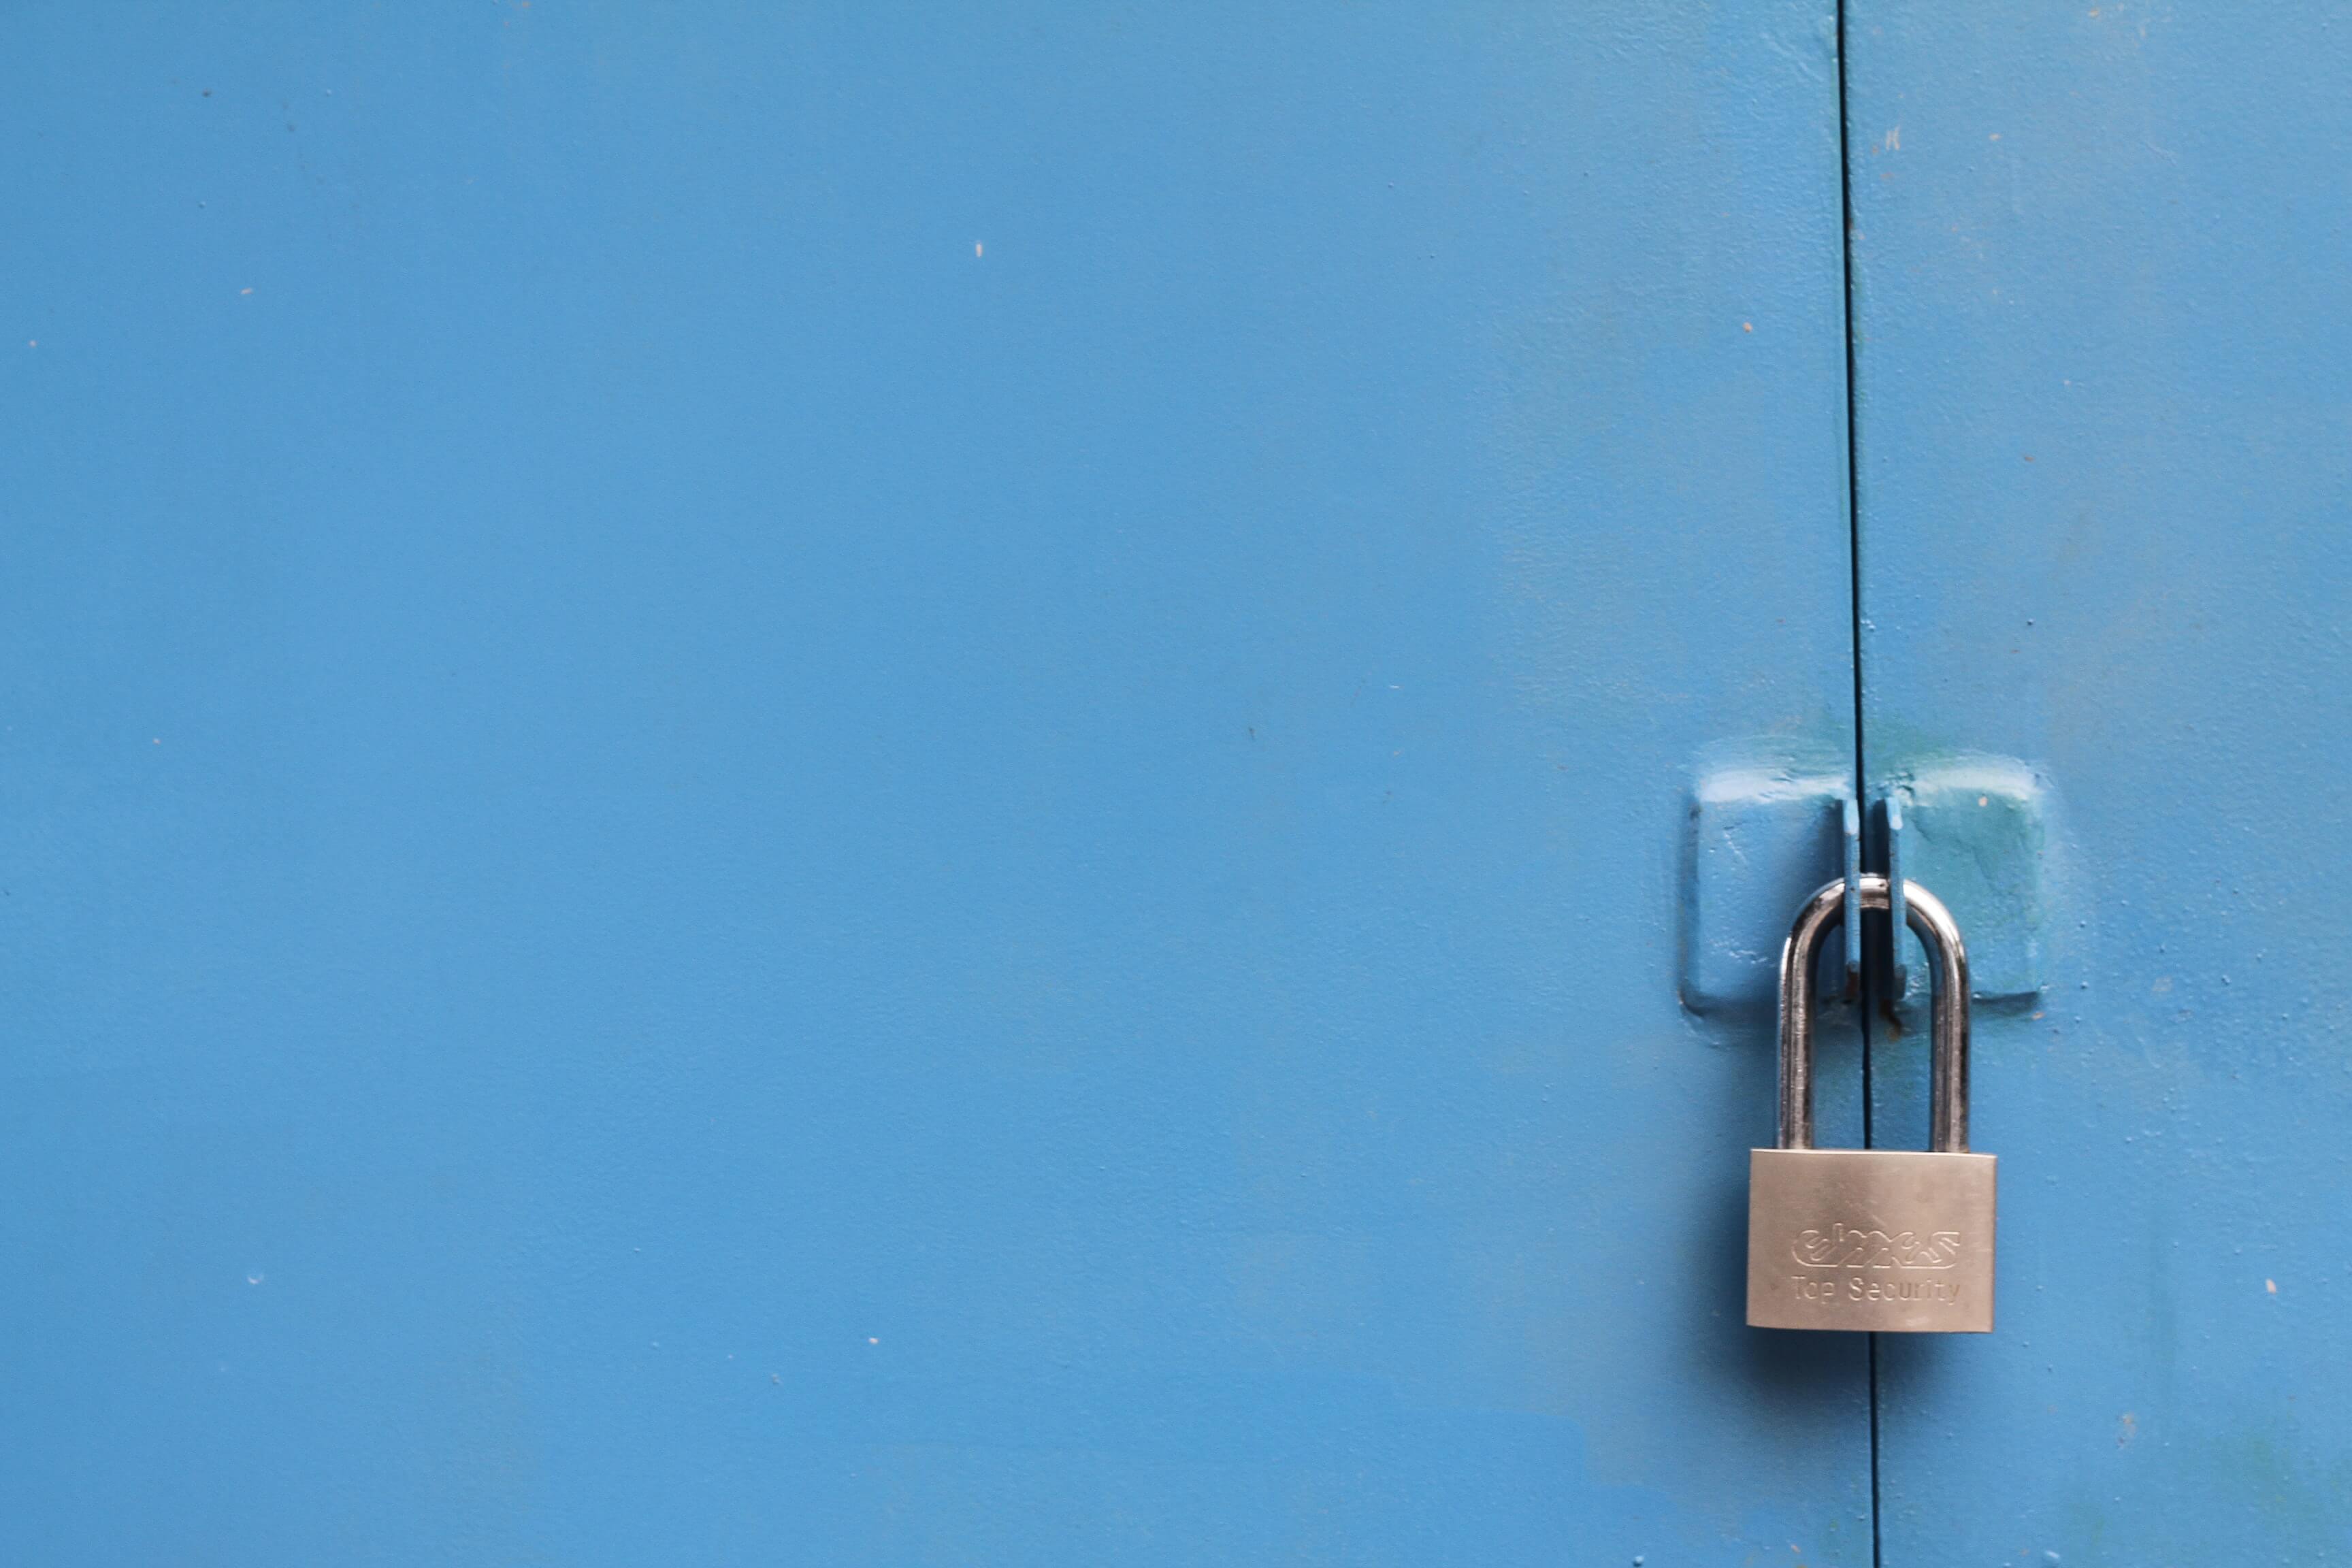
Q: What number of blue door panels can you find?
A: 2